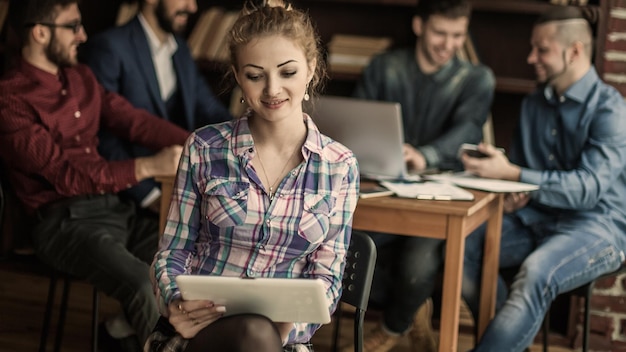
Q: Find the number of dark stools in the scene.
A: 3